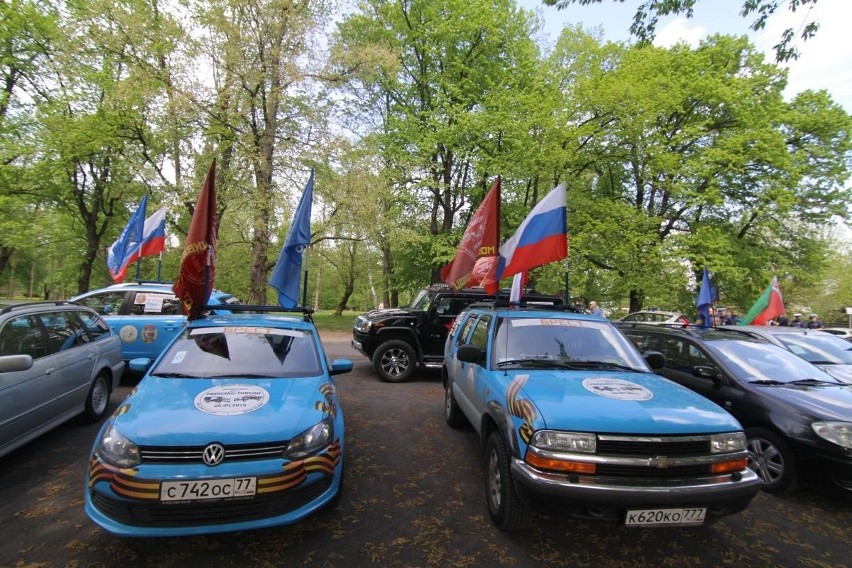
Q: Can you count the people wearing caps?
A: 3